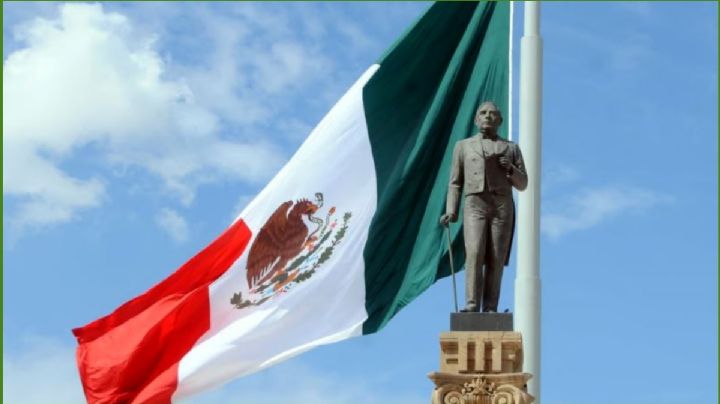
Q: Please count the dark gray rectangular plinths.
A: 1